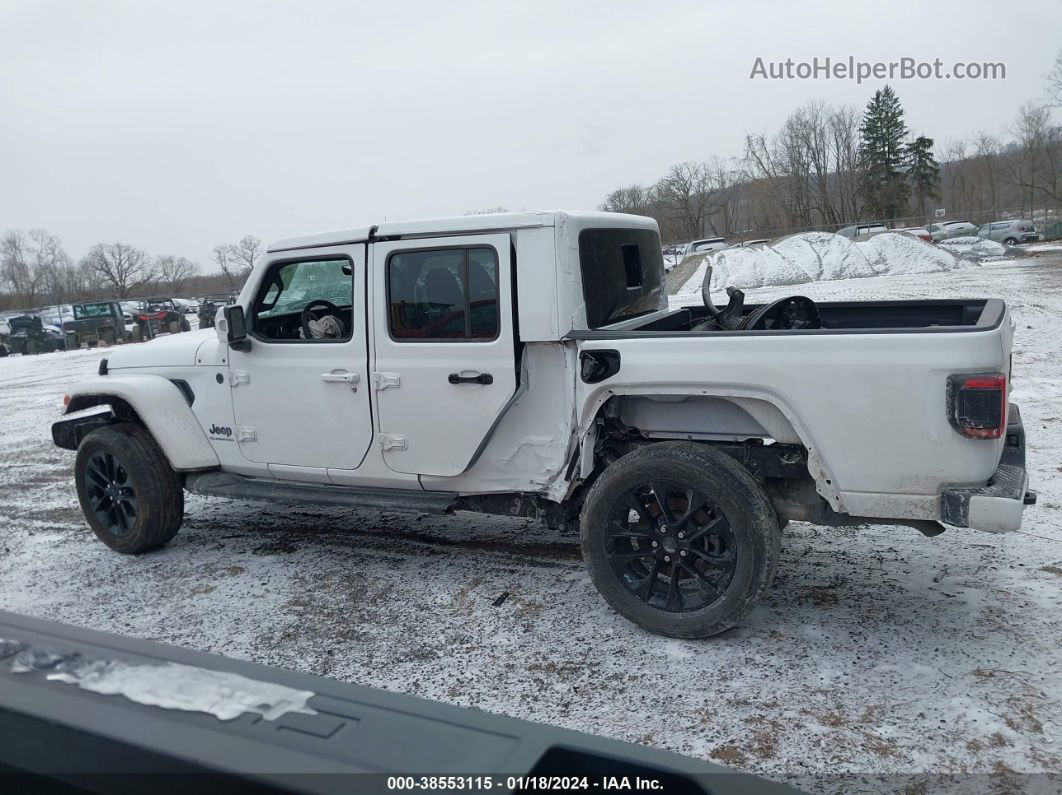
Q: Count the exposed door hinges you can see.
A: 4